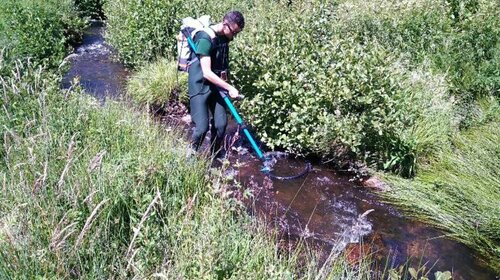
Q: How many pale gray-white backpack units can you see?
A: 1